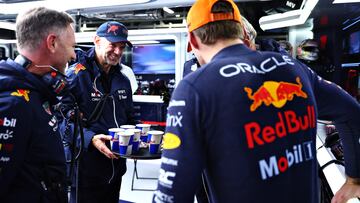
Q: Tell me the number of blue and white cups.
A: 6